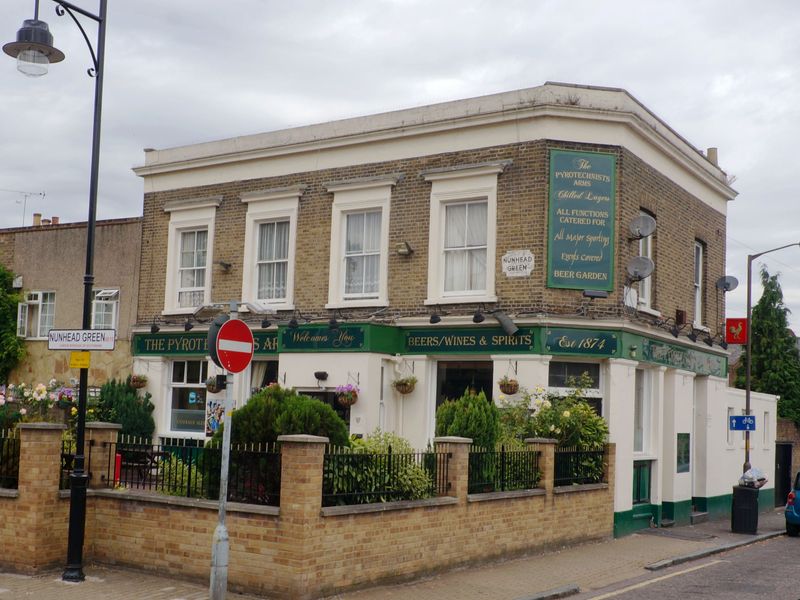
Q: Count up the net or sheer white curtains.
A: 4